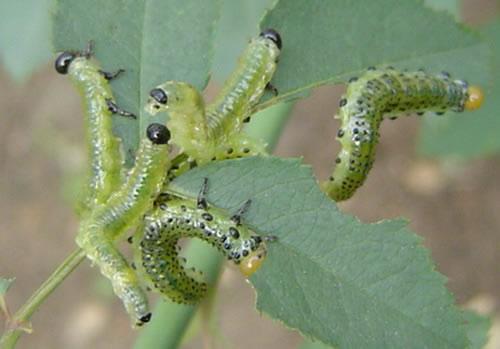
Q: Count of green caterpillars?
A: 5